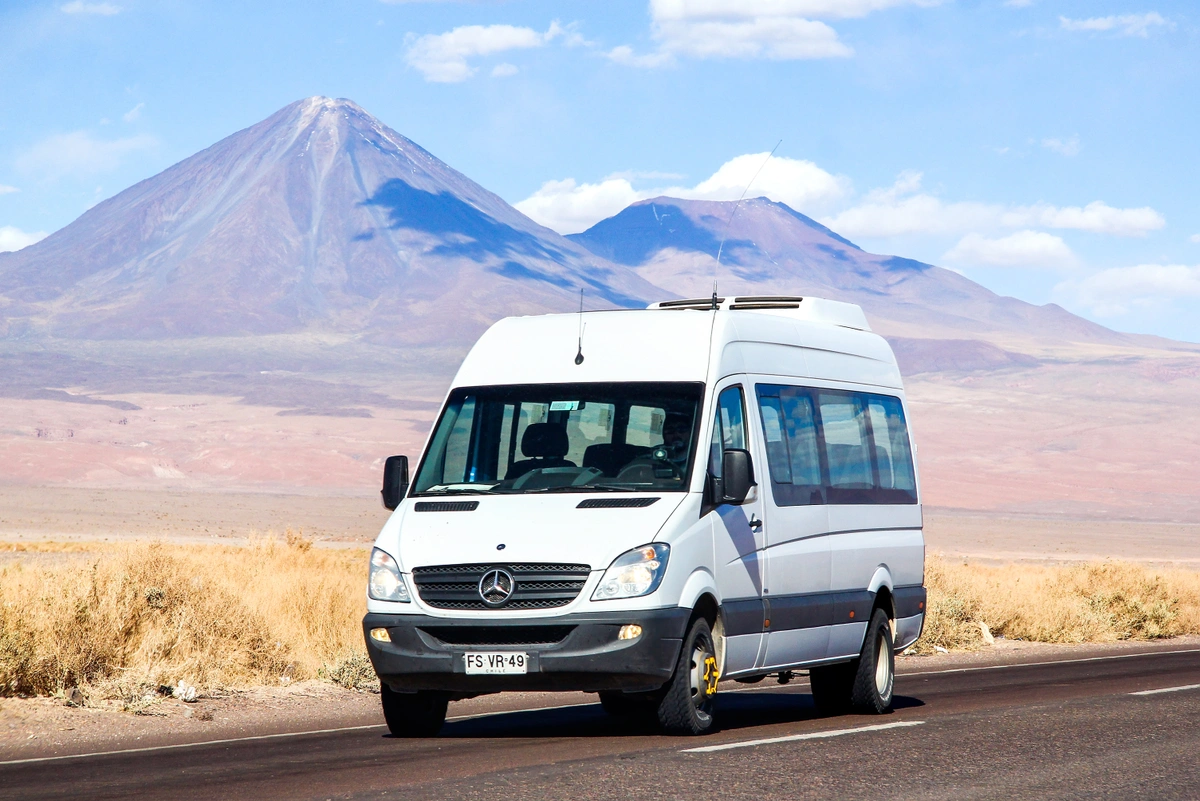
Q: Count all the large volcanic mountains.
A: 2